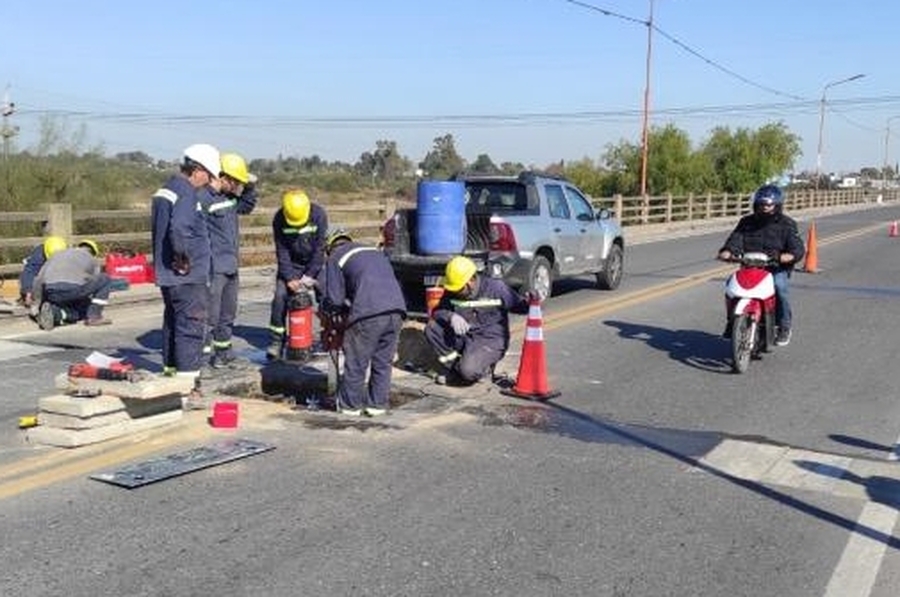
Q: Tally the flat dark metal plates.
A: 1